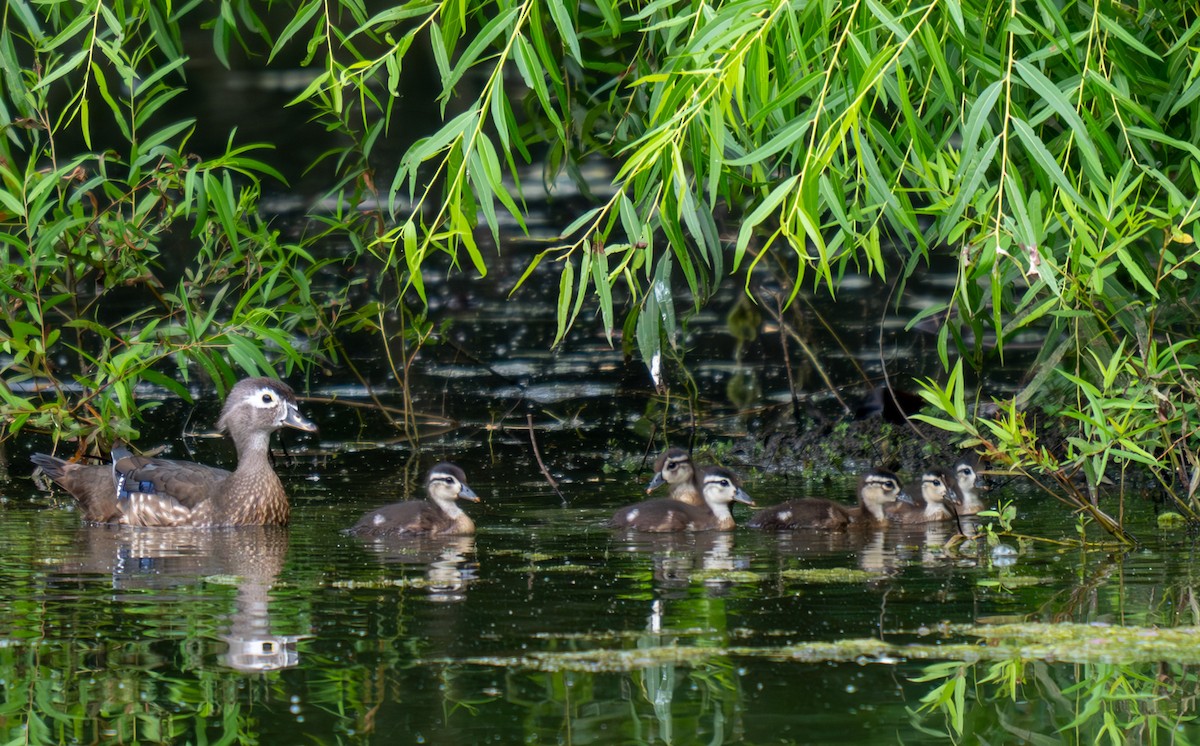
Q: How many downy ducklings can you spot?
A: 6